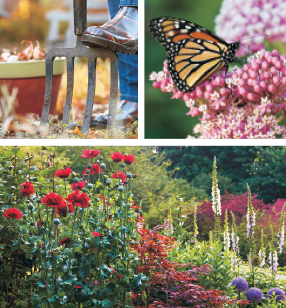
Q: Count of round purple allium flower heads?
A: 3